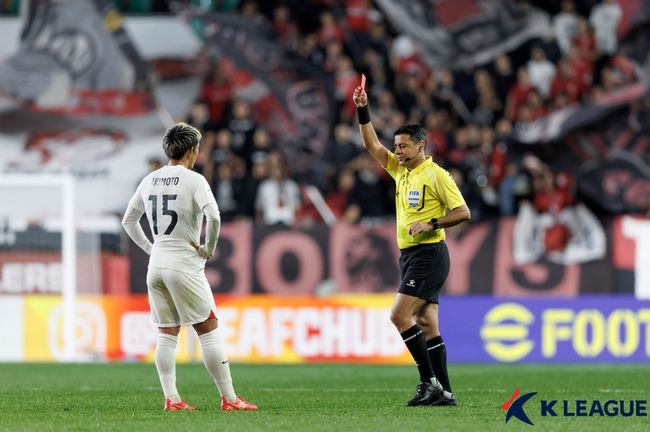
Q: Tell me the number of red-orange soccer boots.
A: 2